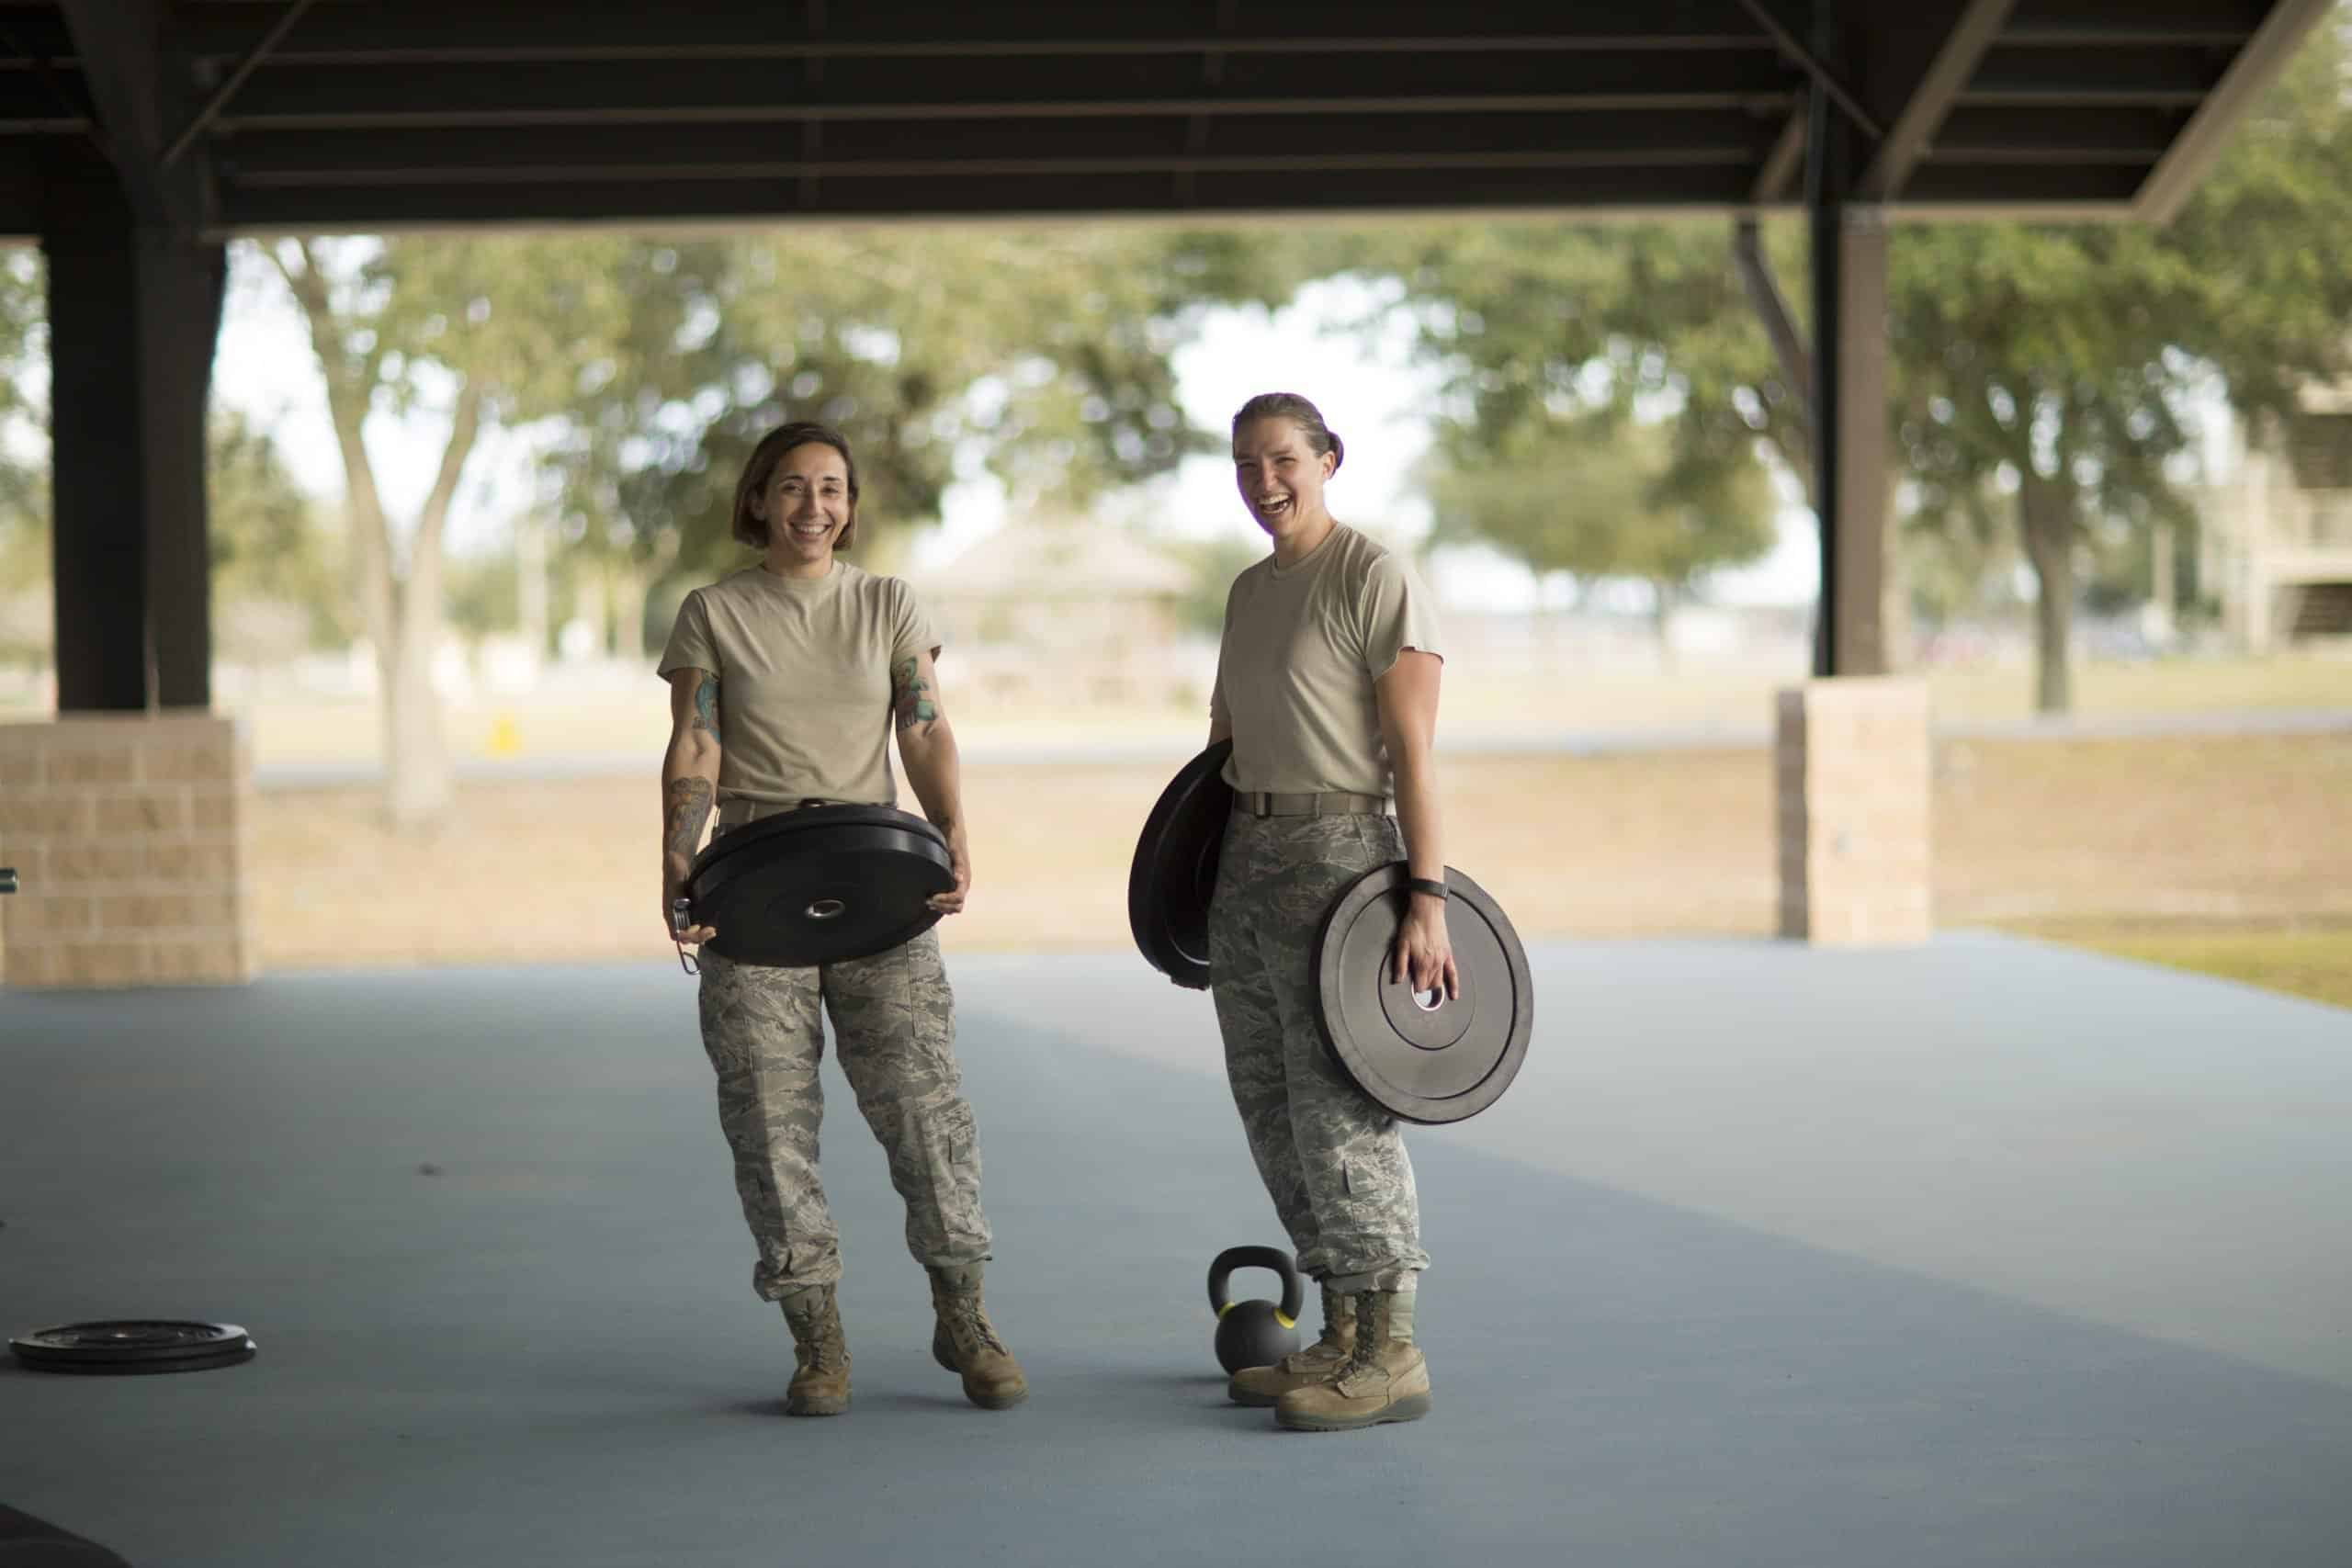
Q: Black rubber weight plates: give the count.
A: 6